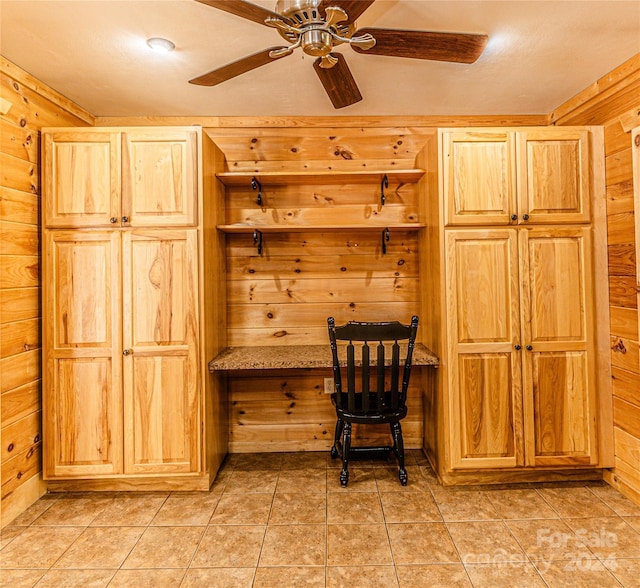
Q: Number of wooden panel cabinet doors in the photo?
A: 8